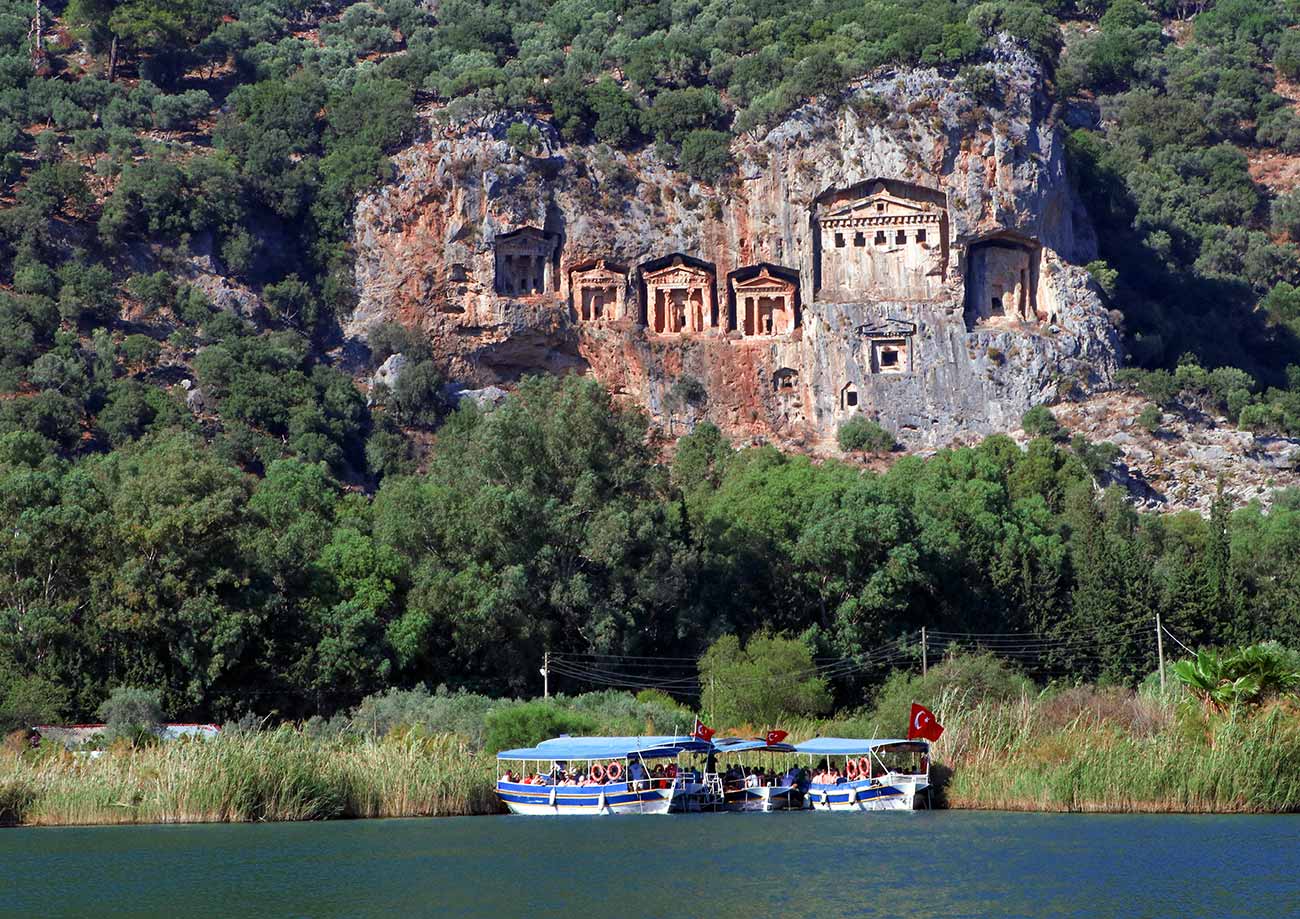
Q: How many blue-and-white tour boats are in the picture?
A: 3